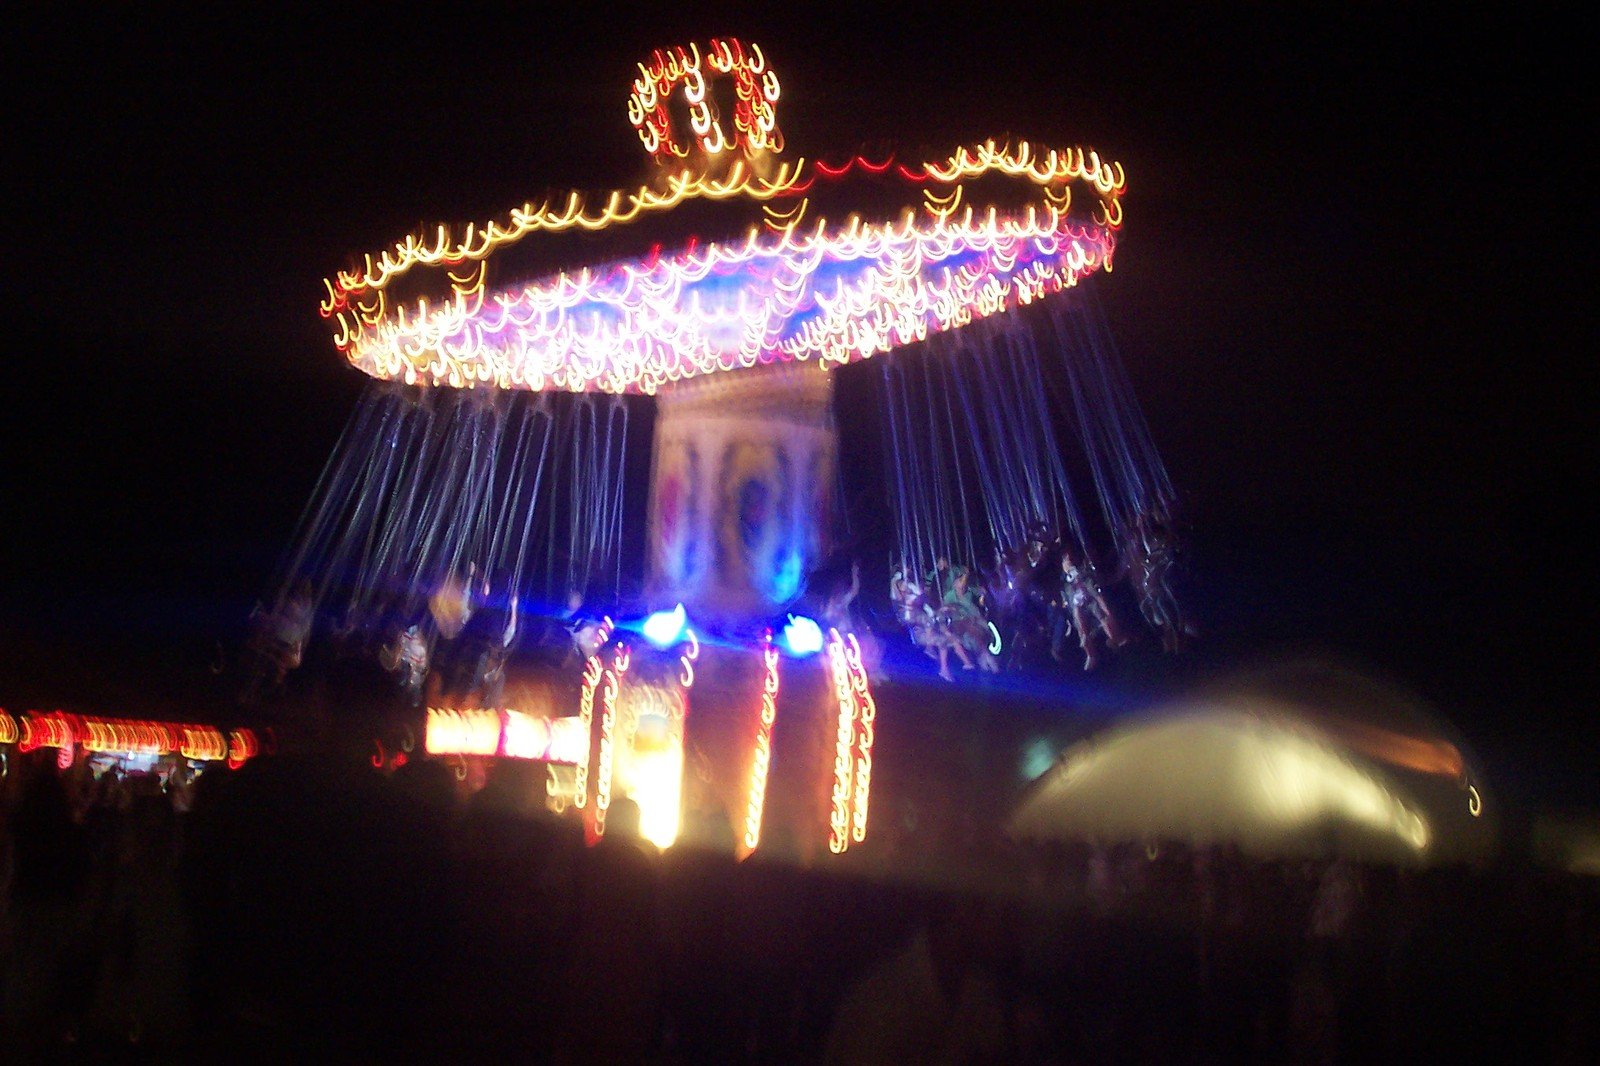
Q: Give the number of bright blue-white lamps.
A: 2